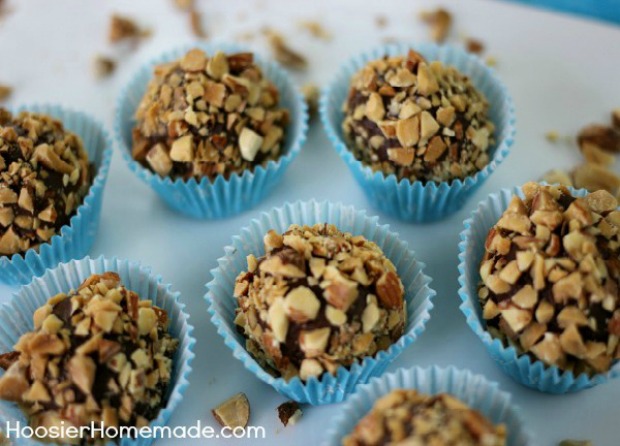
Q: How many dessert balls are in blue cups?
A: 7